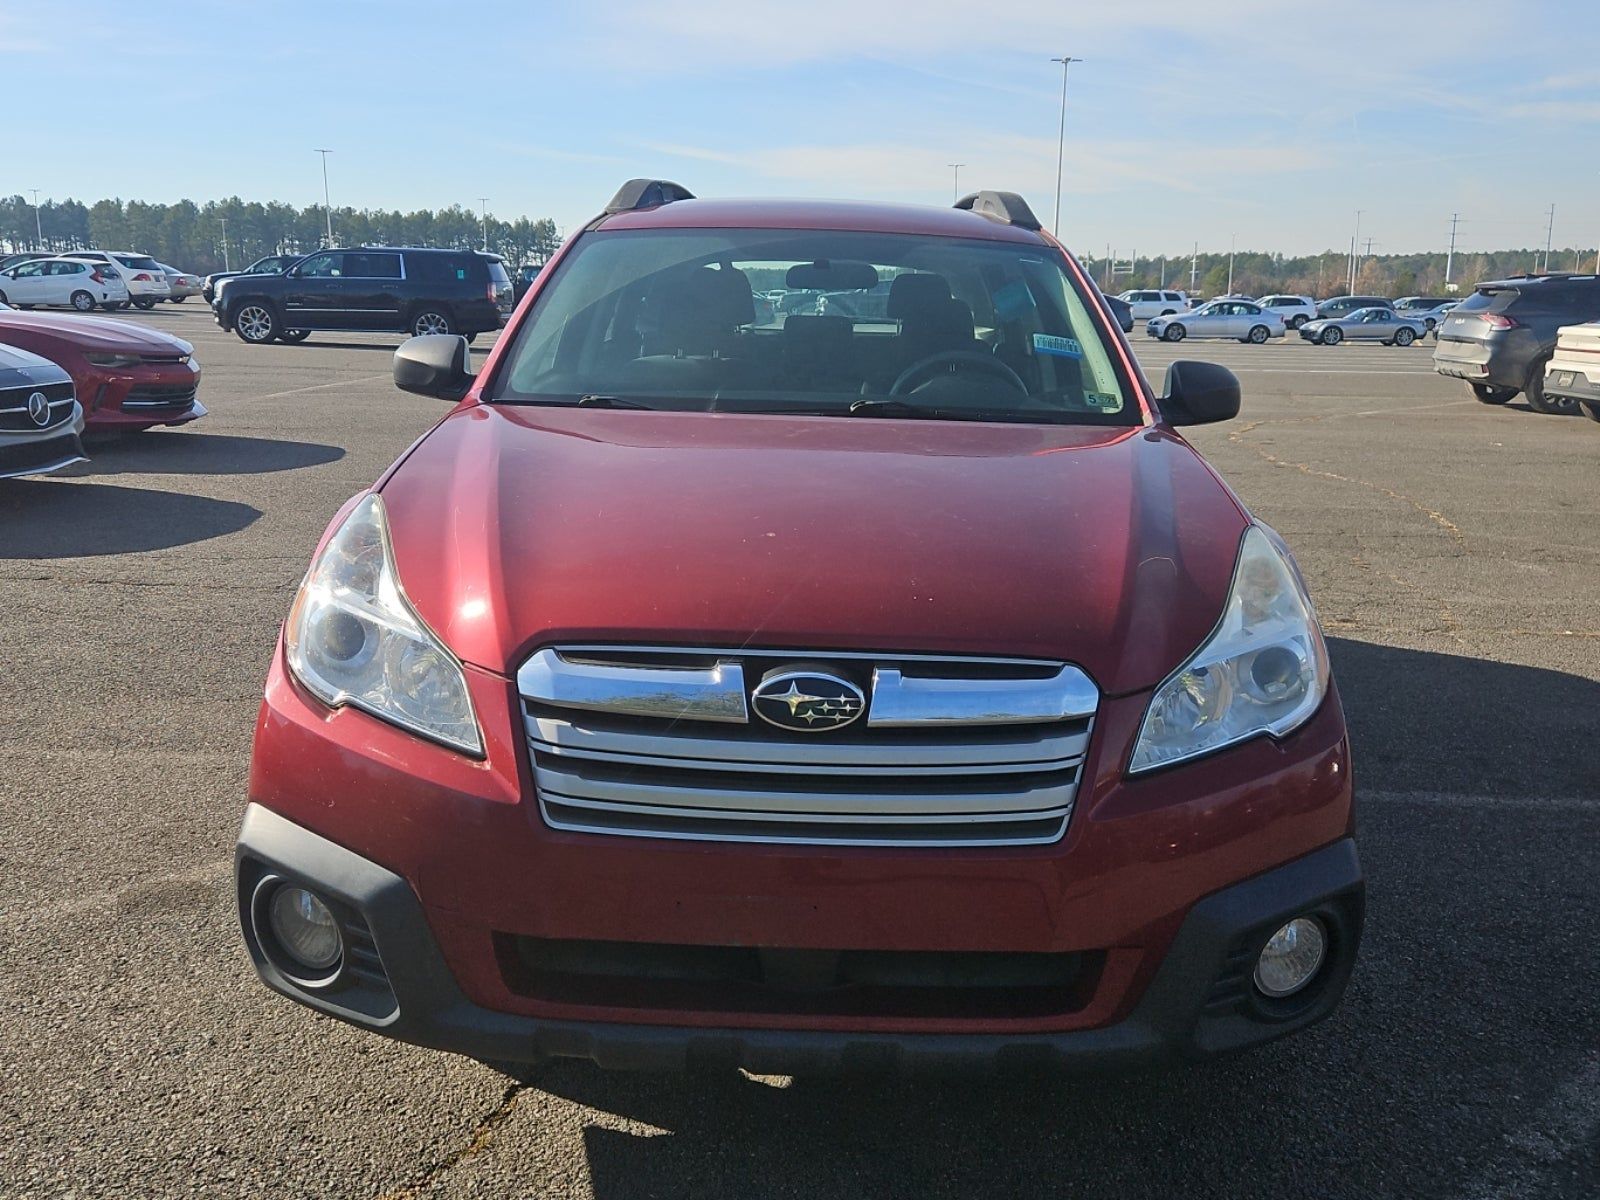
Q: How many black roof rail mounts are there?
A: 2